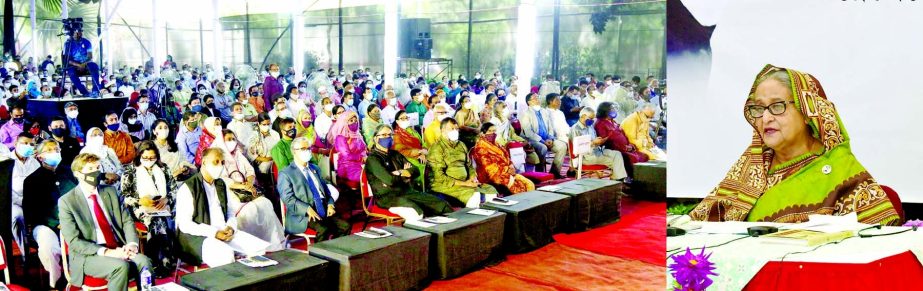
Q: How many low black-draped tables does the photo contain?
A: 6